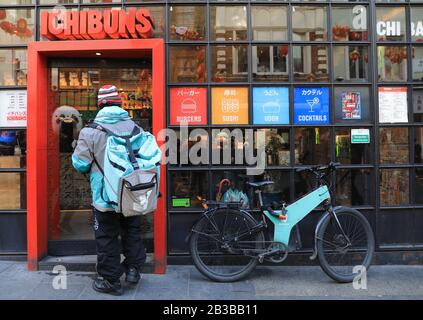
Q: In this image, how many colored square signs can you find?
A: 4